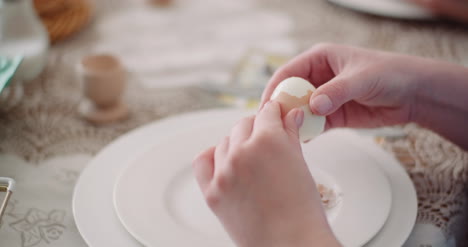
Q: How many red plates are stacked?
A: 0